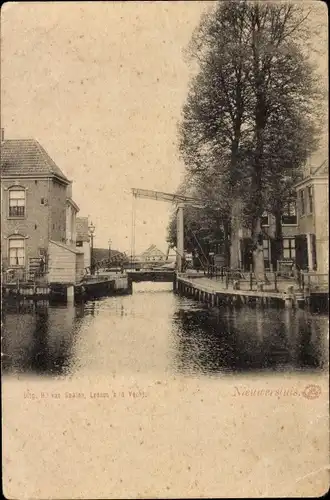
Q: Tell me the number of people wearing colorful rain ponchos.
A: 0